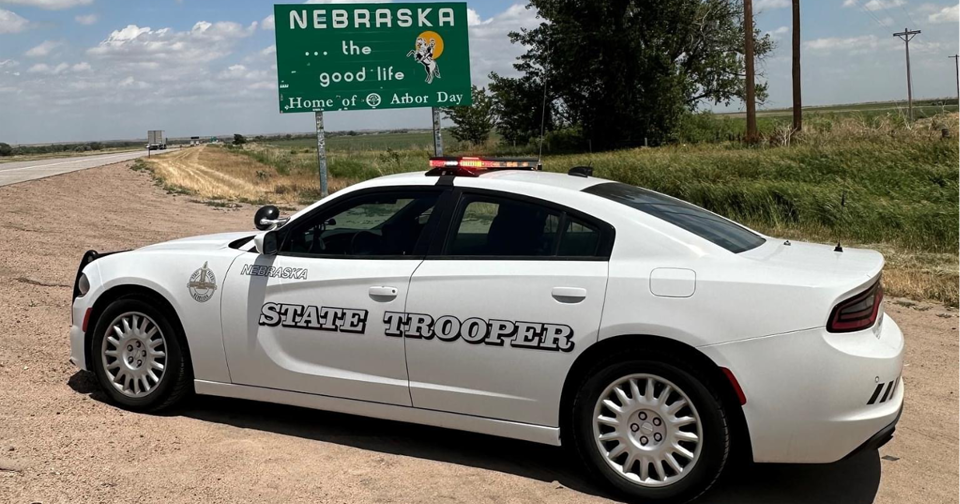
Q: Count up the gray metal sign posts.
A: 2